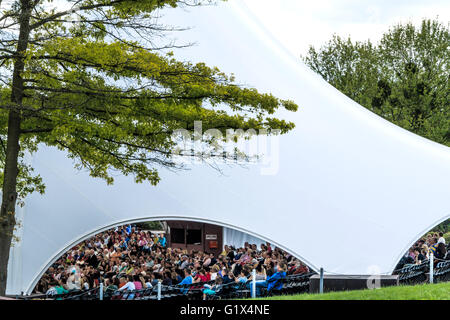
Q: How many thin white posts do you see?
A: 5